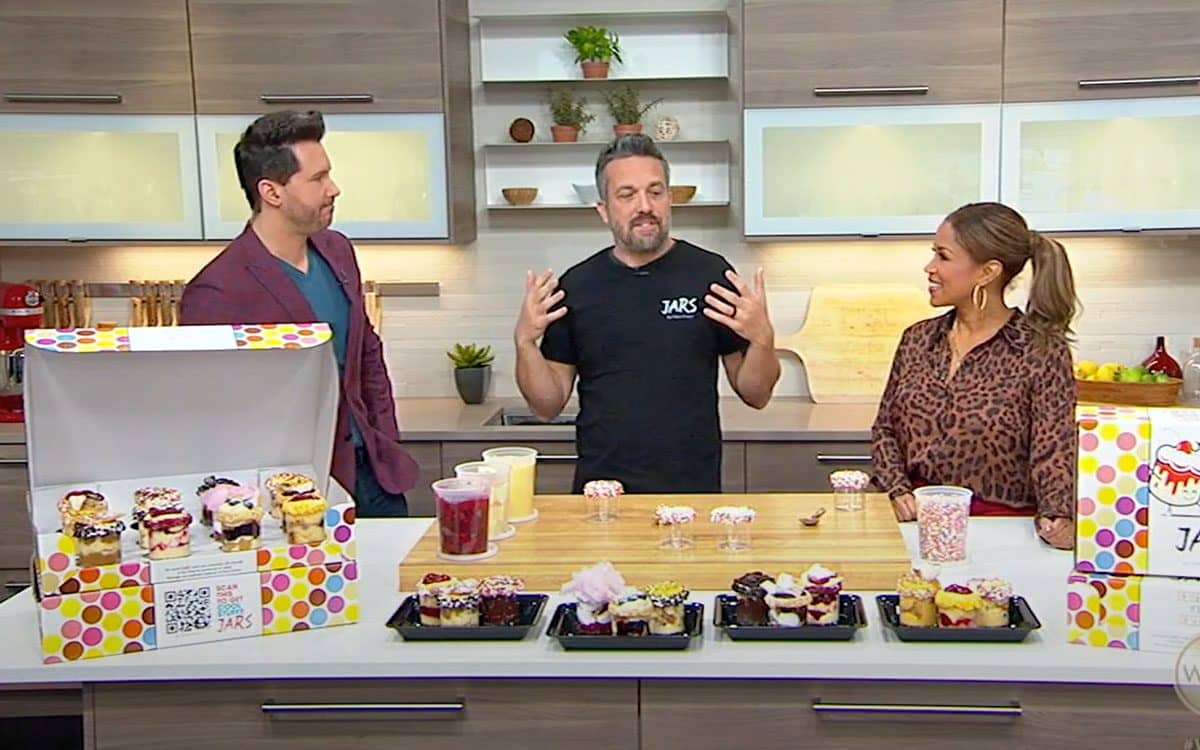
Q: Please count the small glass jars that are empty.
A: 4